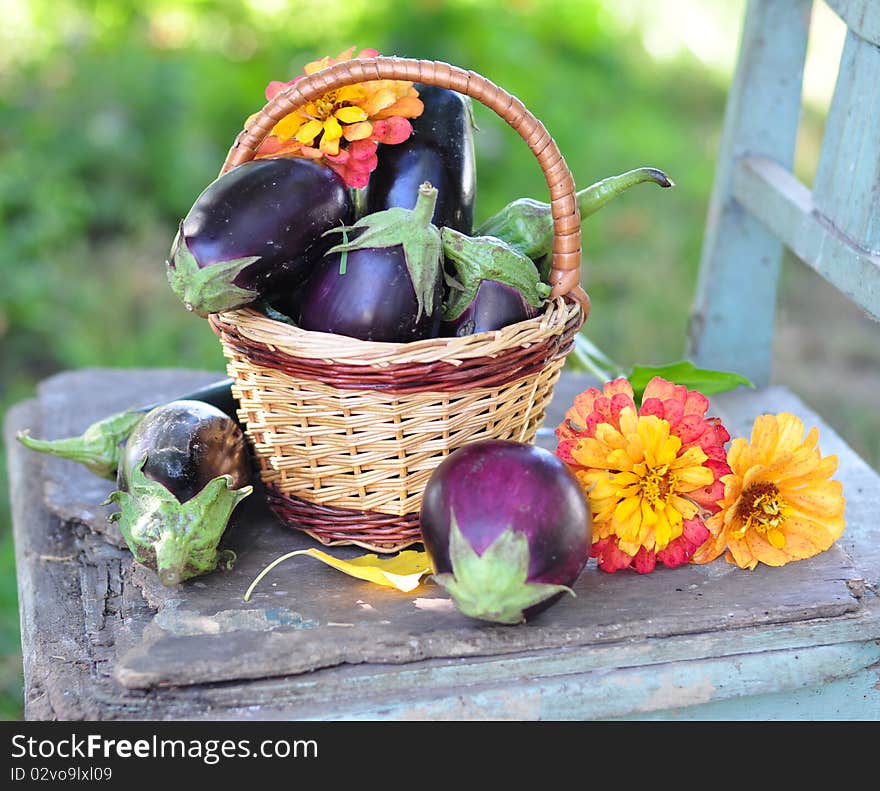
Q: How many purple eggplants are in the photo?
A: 8